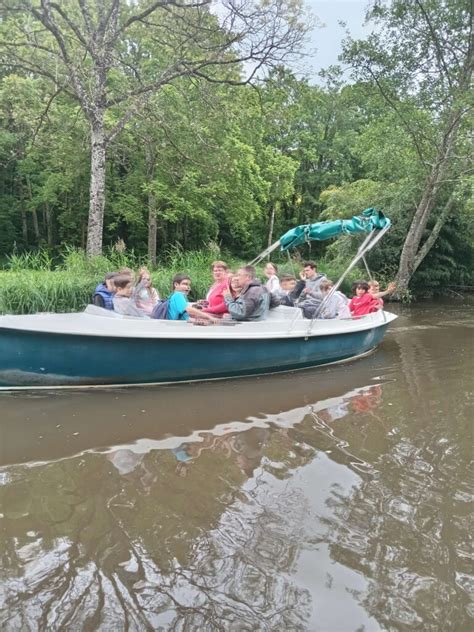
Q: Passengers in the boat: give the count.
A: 14